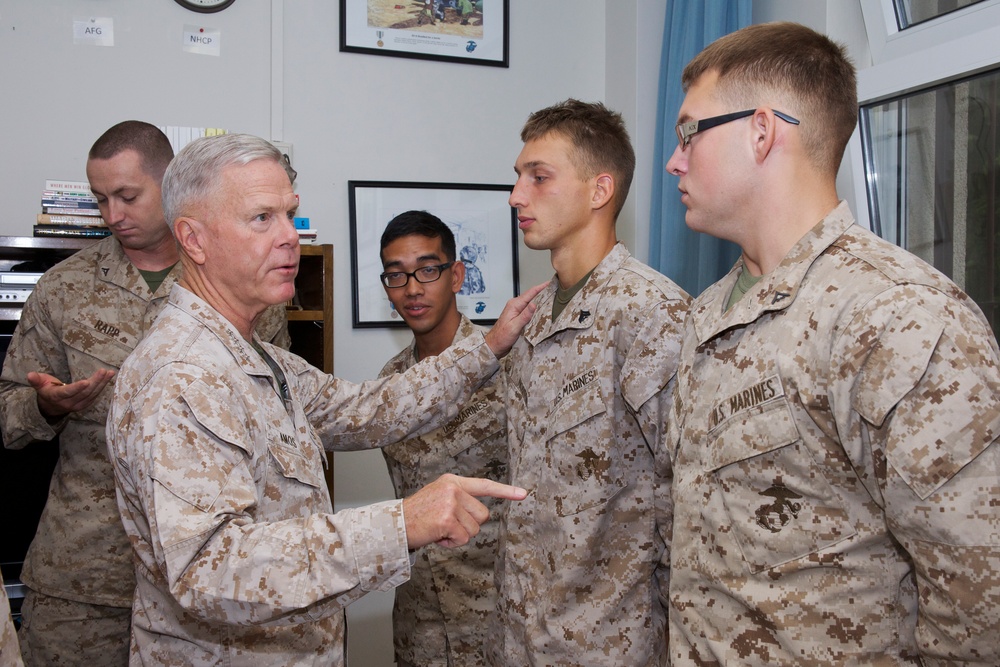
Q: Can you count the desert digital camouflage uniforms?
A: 5